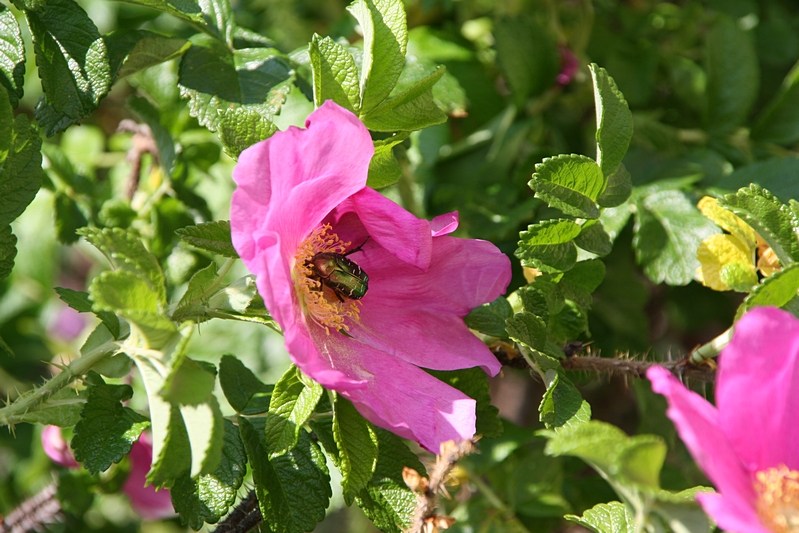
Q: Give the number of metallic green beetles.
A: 1